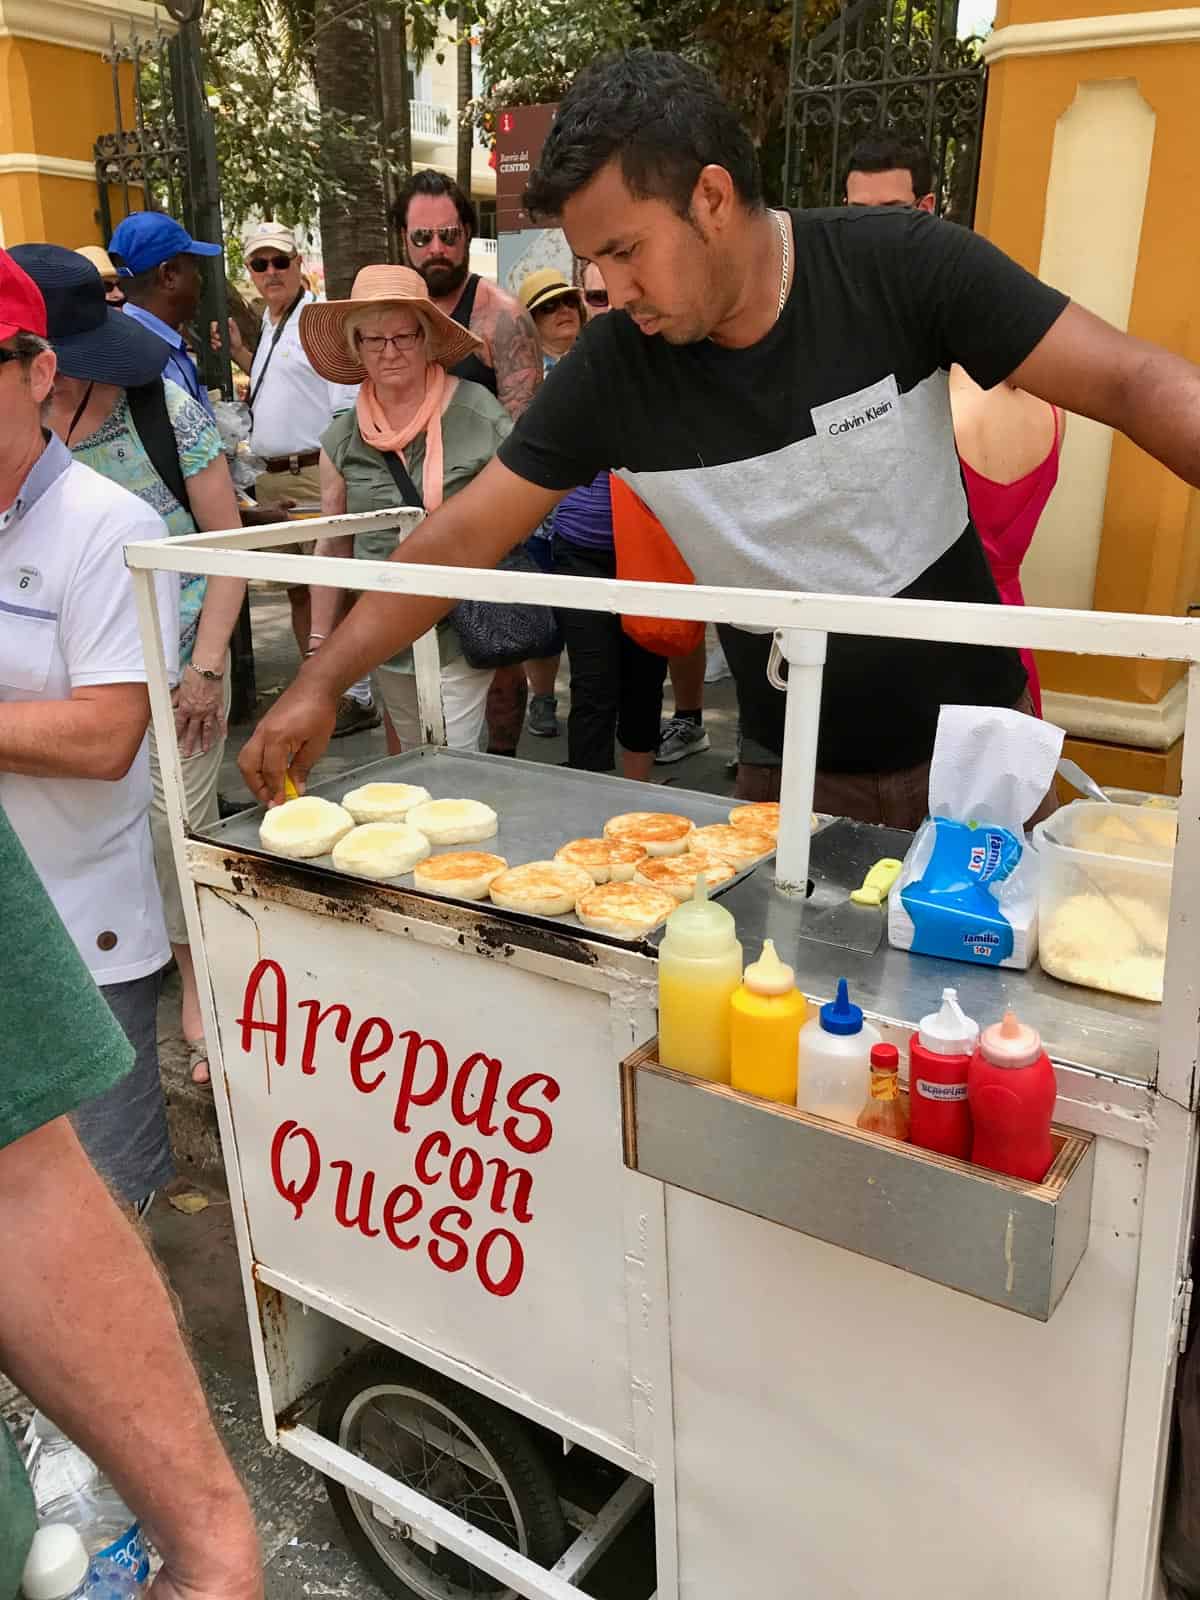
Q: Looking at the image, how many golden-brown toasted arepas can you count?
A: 8